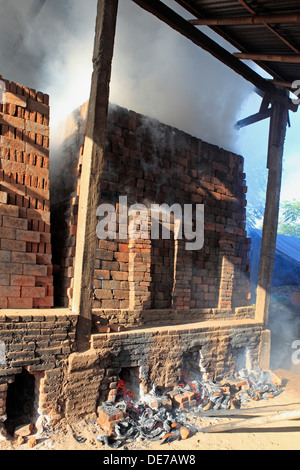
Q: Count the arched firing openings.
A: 4